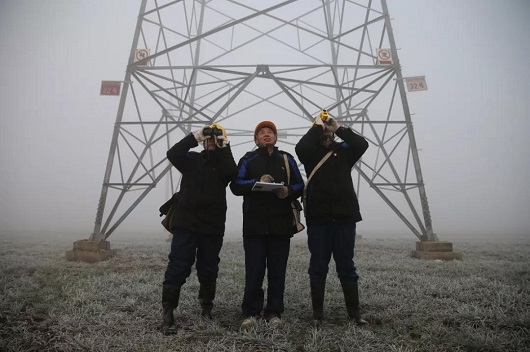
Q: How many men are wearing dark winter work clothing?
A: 3